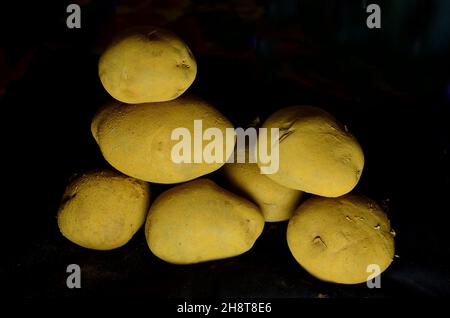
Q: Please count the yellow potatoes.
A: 7